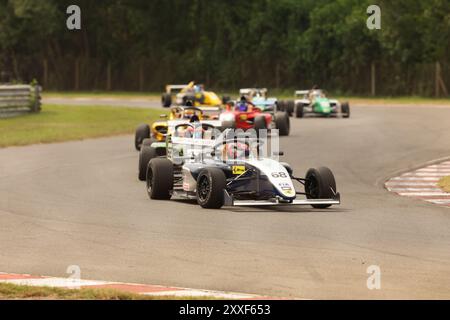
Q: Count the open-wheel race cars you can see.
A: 7